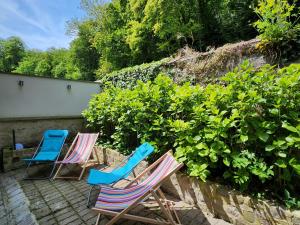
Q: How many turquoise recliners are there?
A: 2